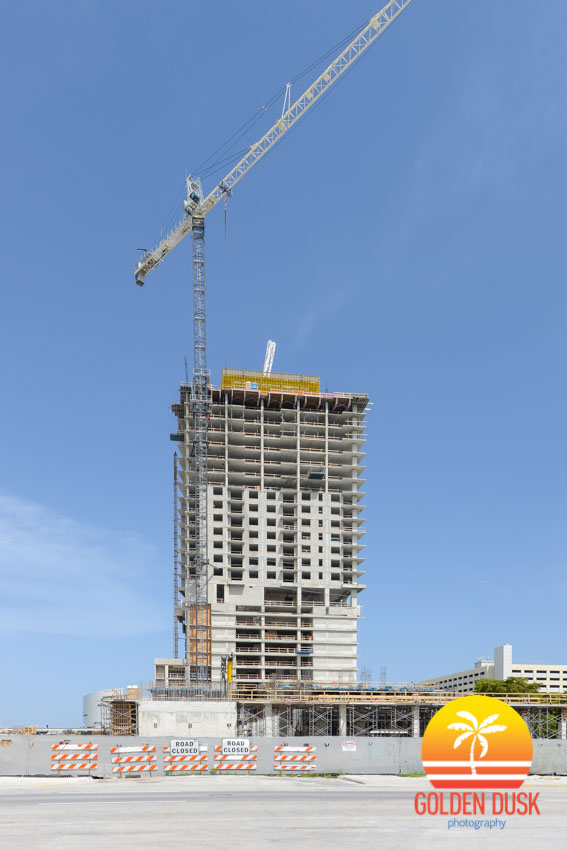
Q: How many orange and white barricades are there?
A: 5